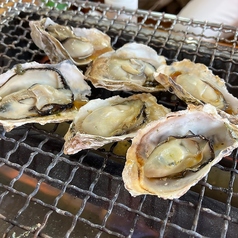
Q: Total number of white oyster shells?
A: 6